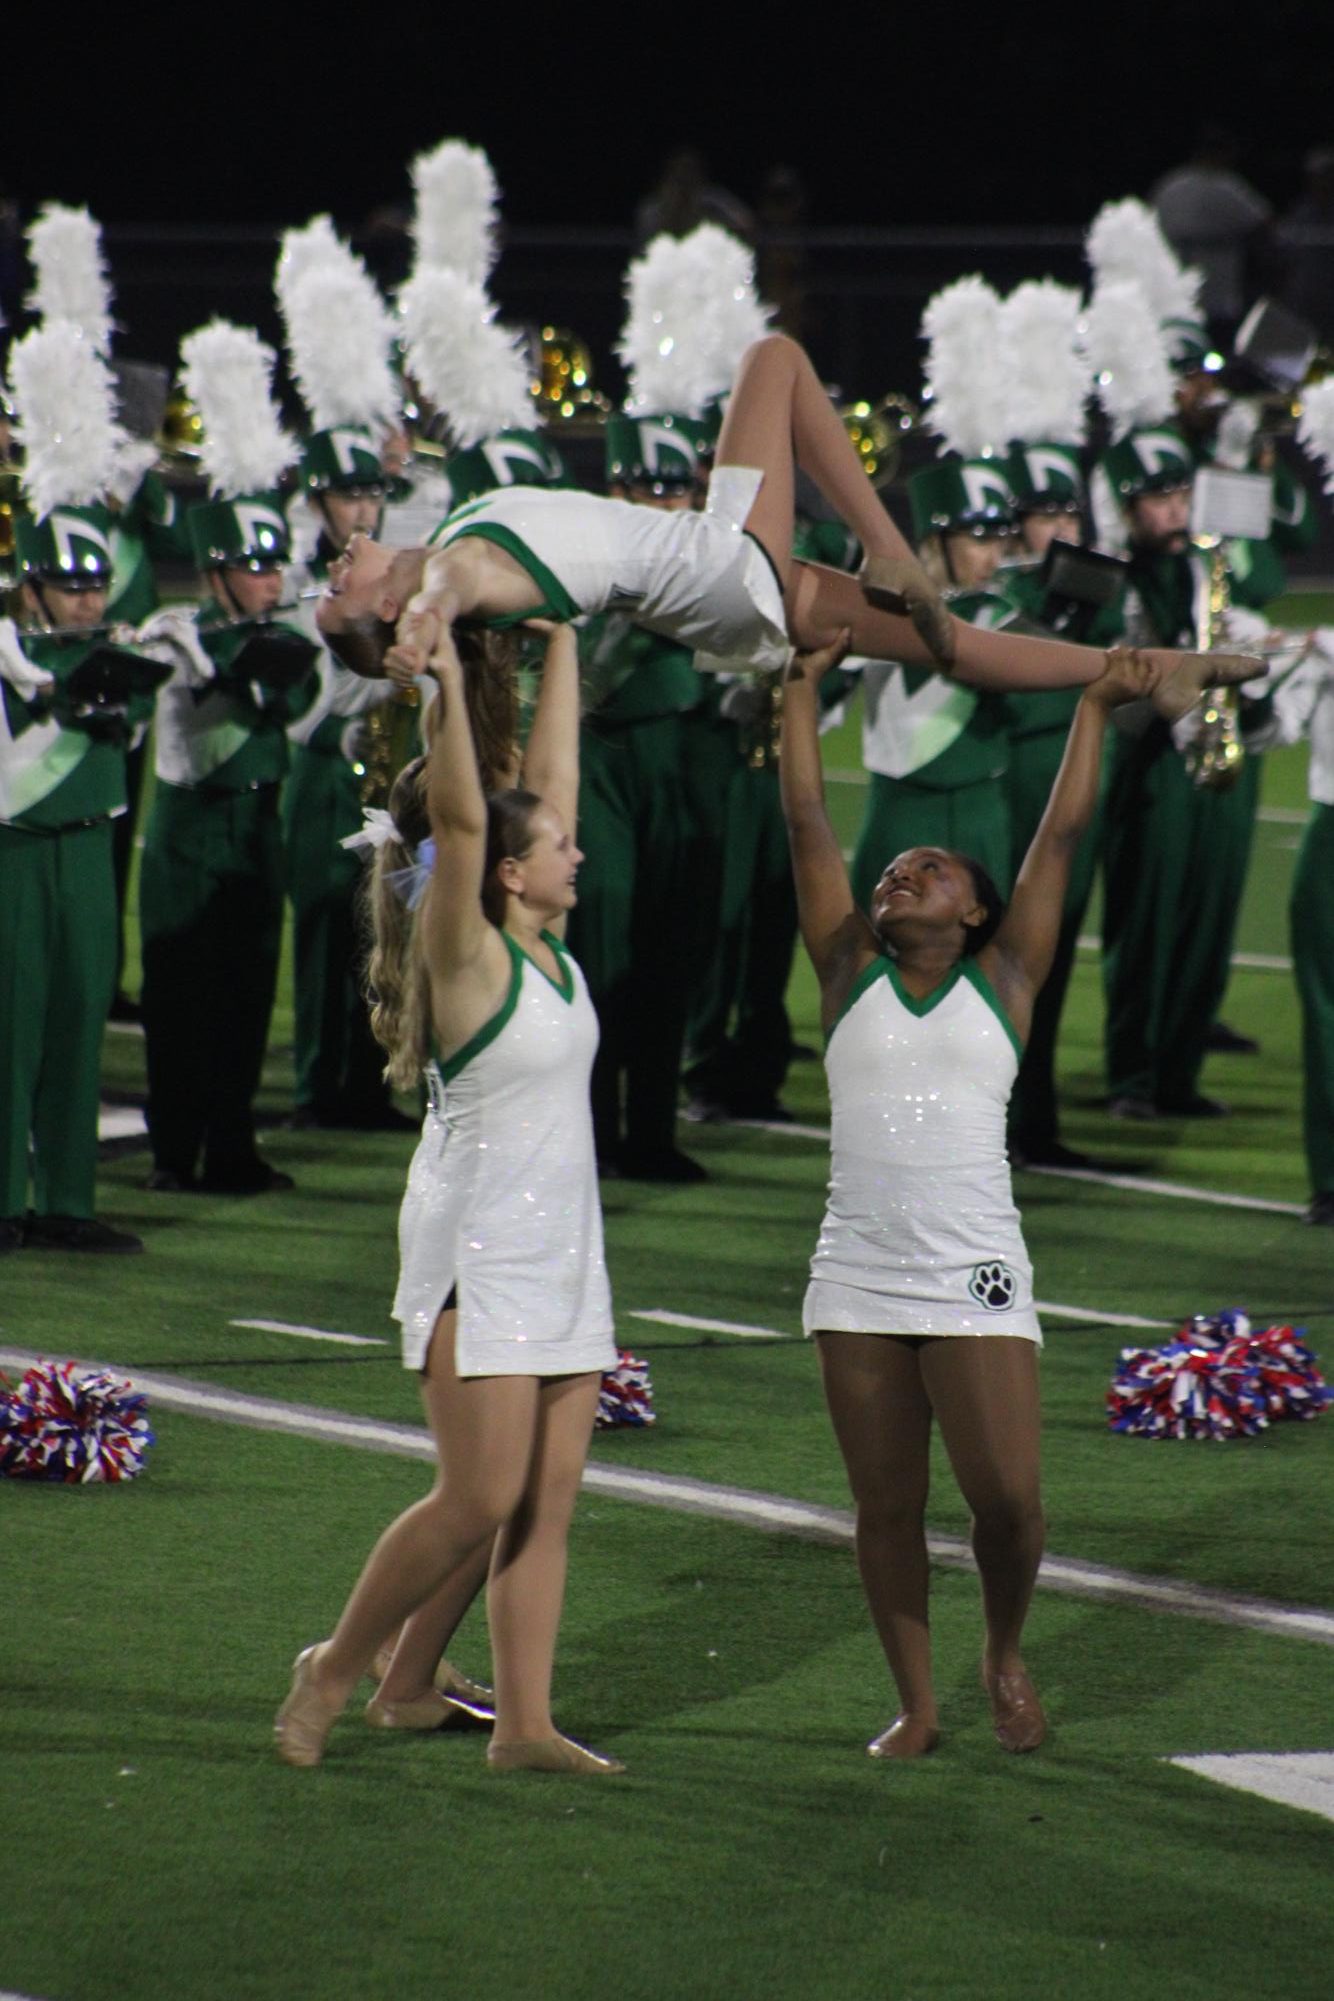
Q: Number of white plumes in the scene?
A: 14